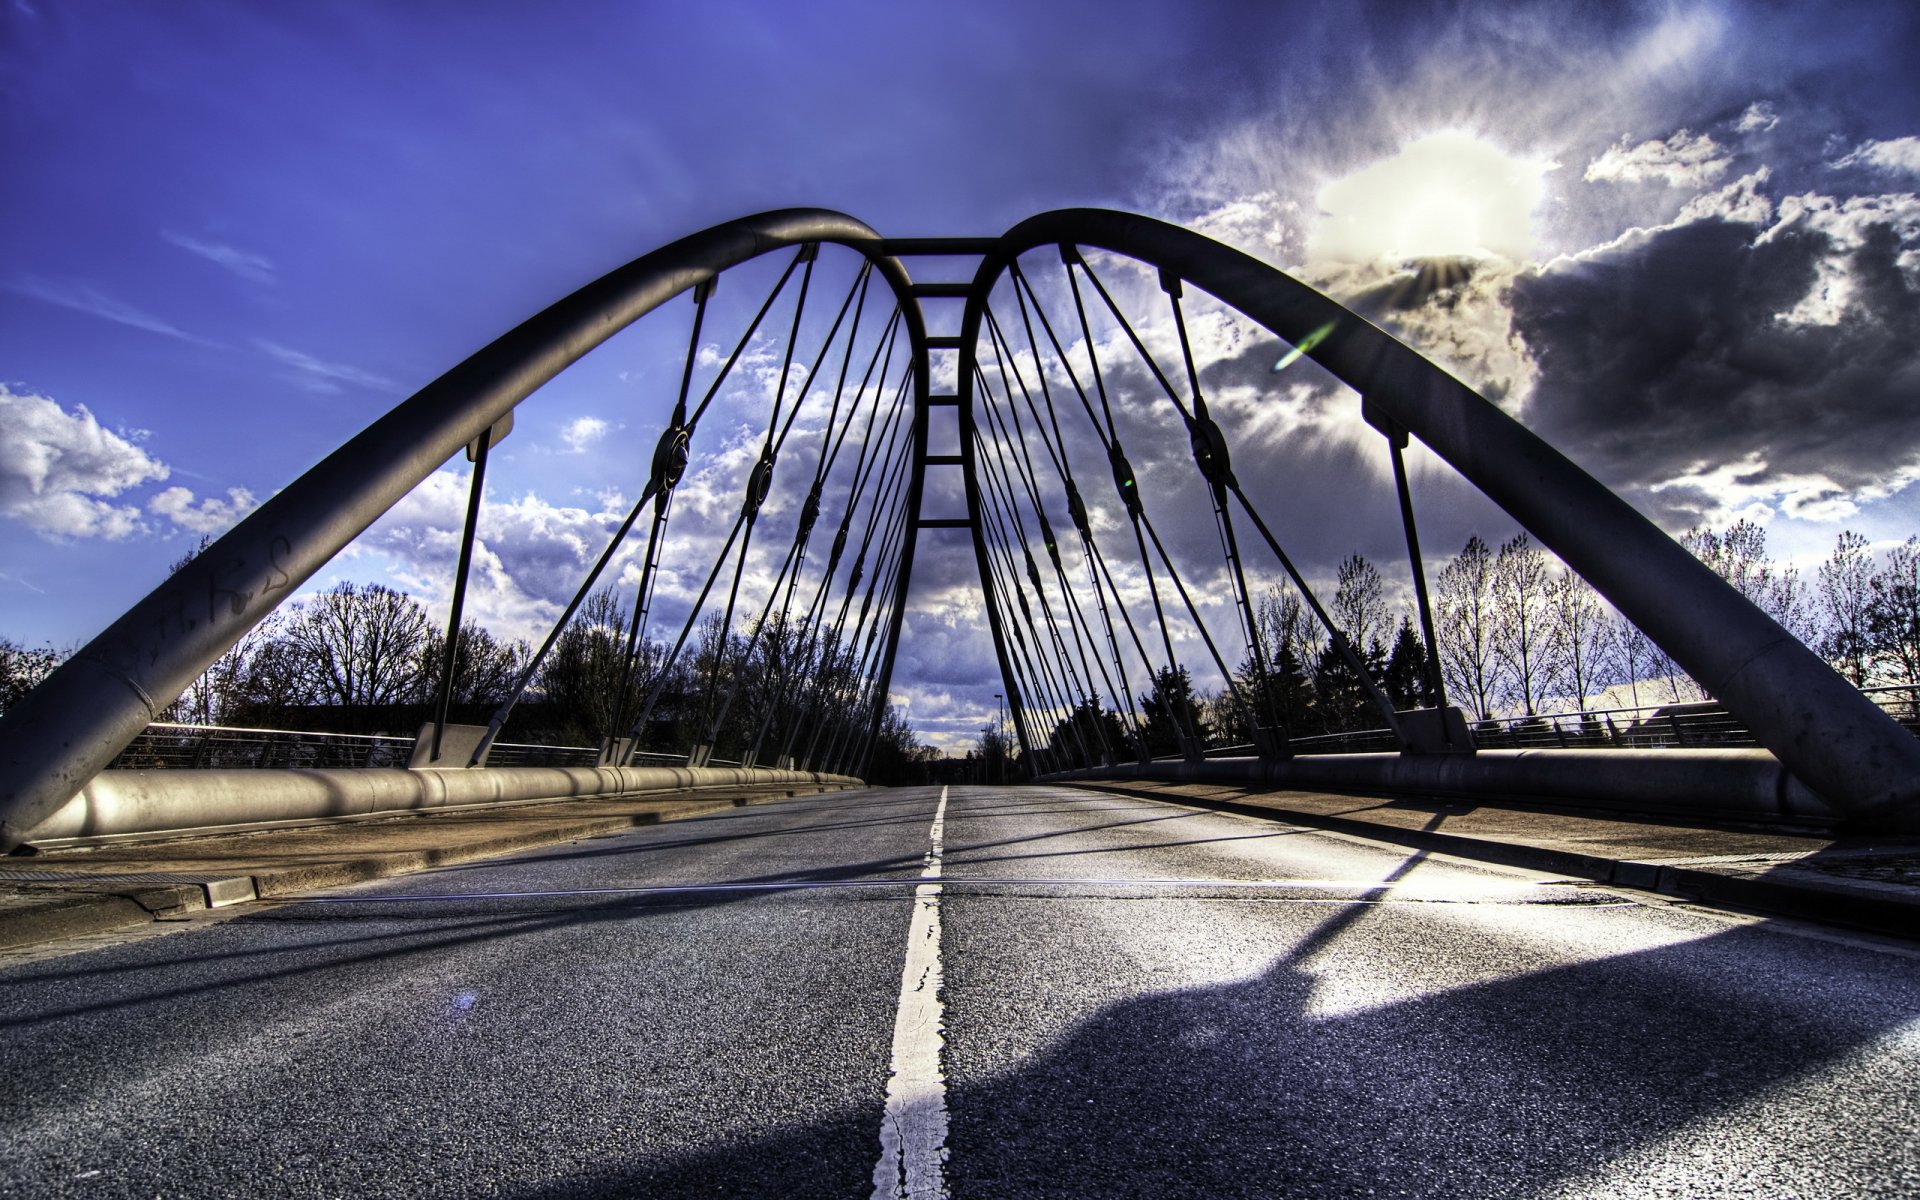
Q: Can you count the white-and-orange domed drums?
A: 0